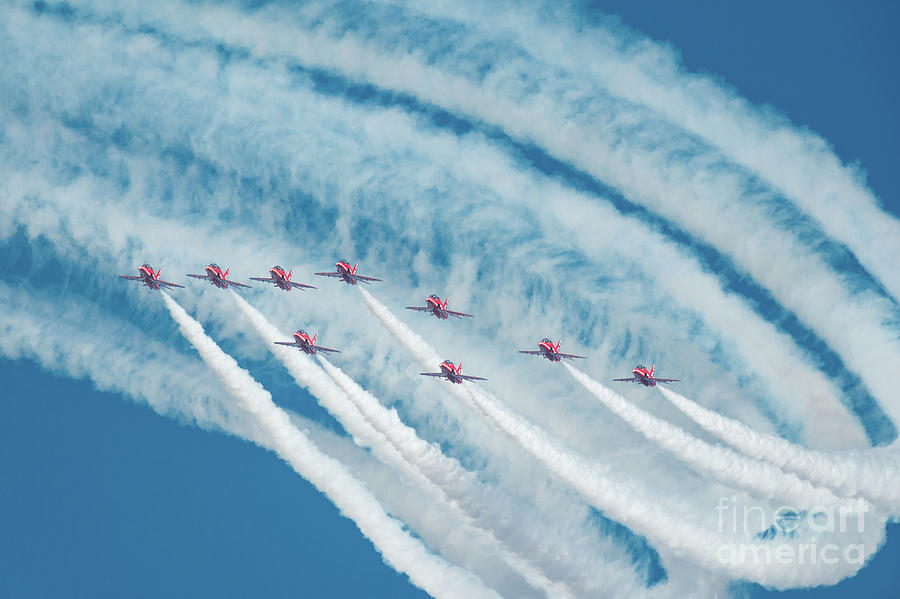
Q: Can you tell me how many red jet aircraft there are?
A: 9